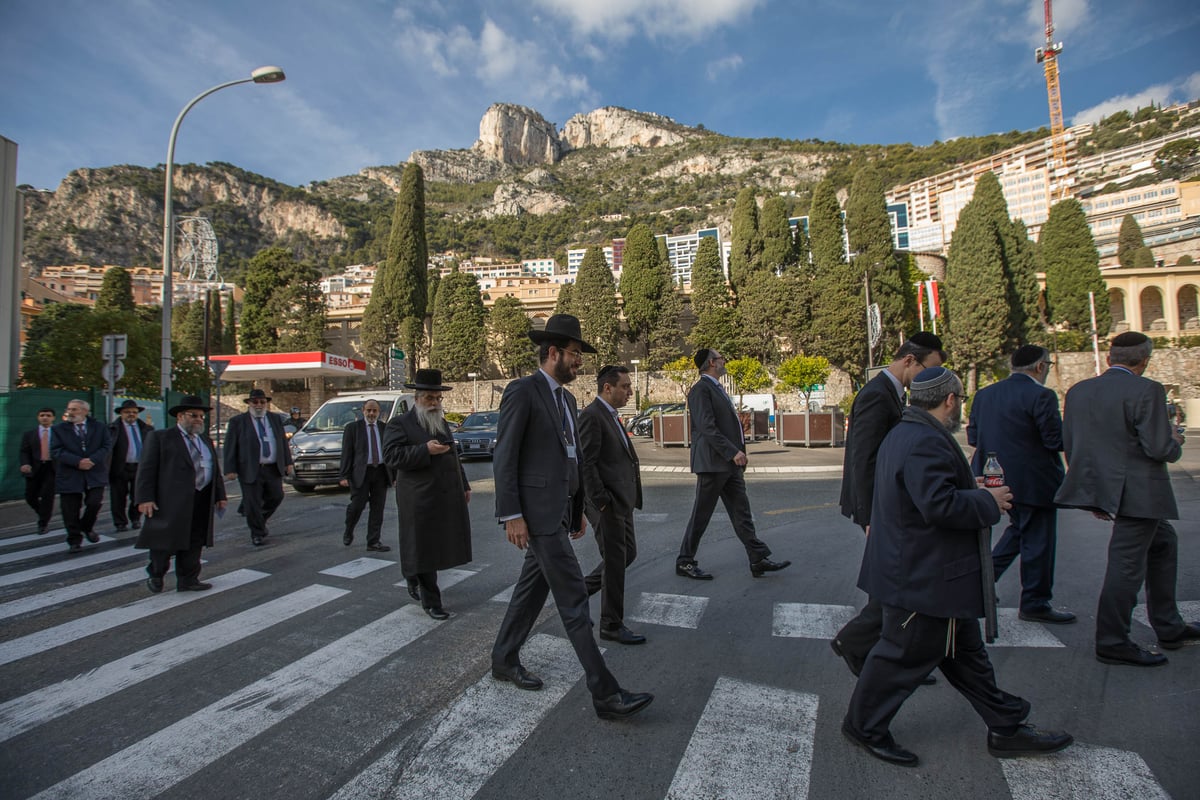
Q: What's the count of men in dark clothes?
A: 14